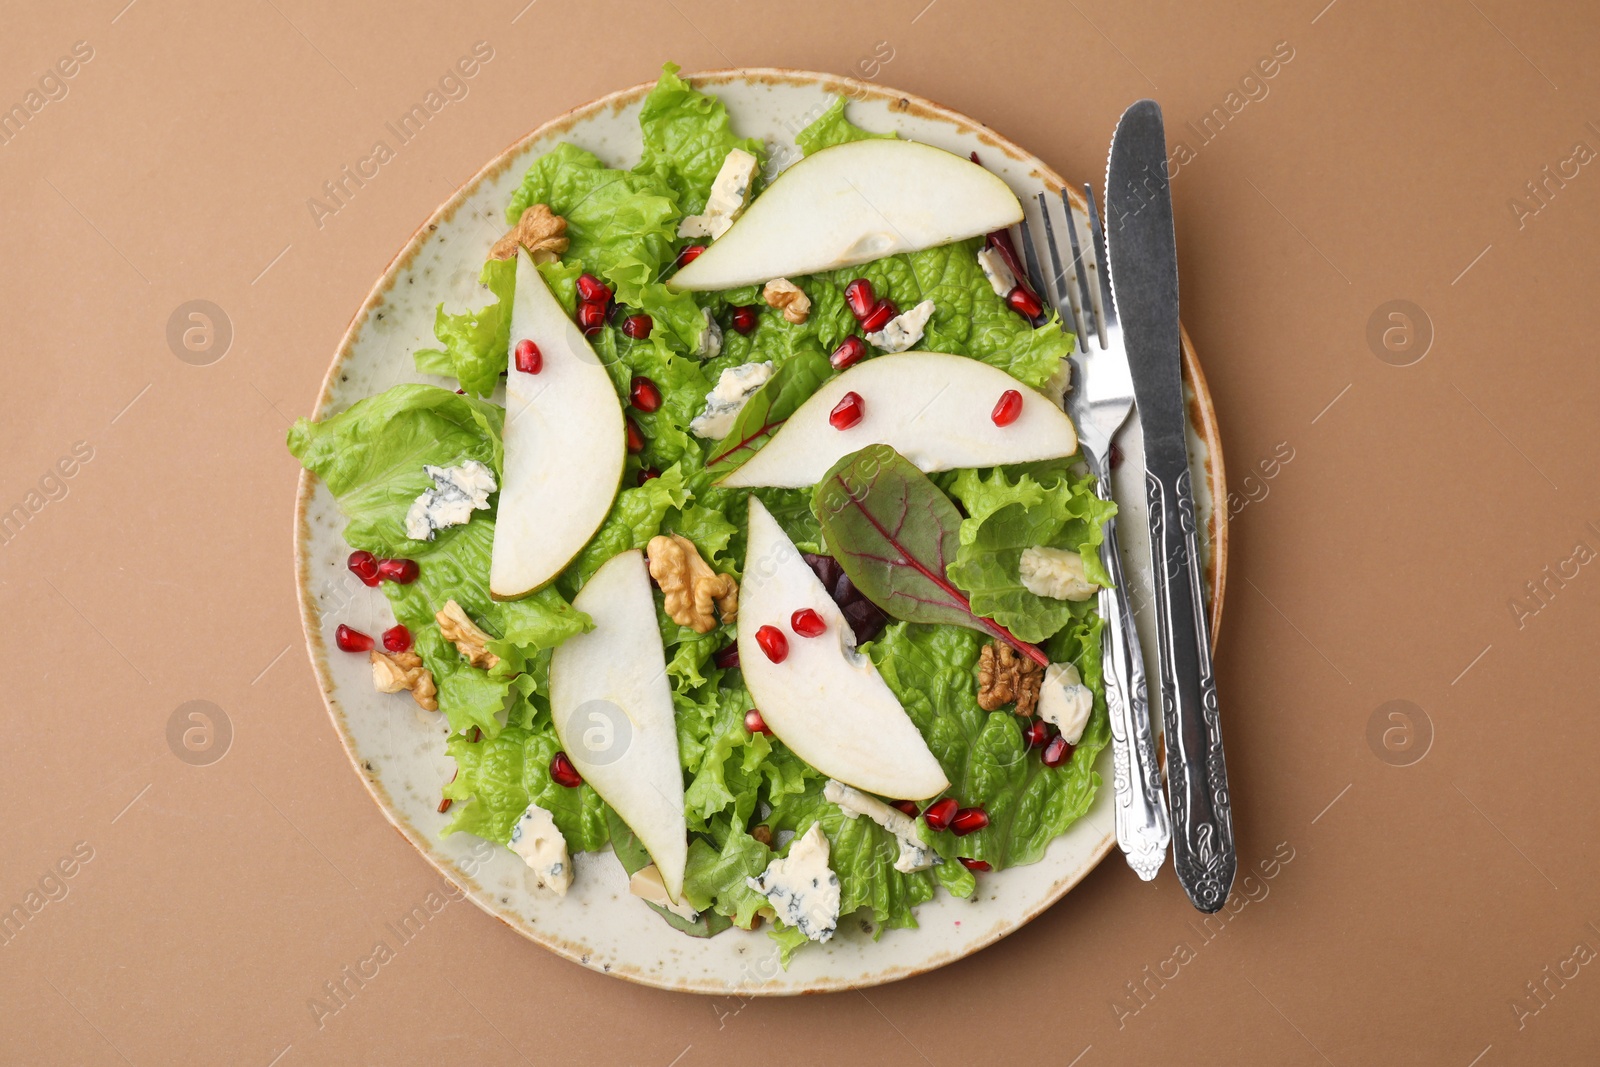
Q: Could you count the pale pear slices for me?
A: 5